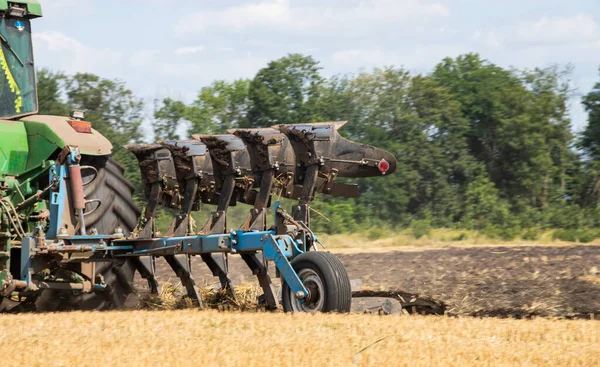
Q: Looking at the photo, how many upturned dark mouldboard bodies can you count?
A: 5